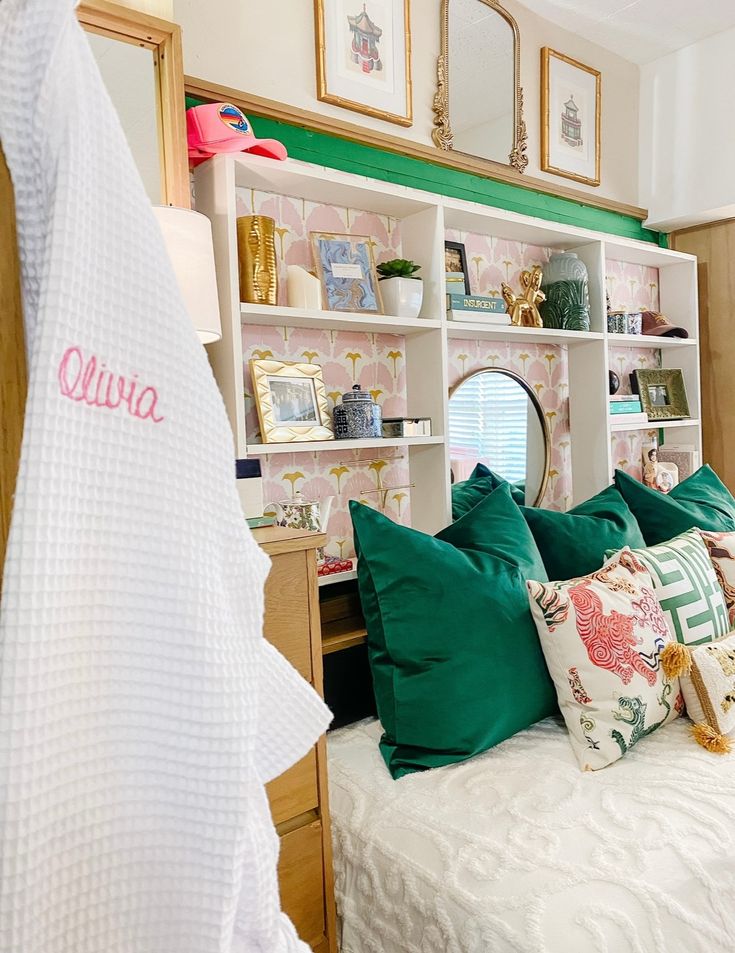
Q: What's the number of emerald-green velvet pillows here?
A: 3